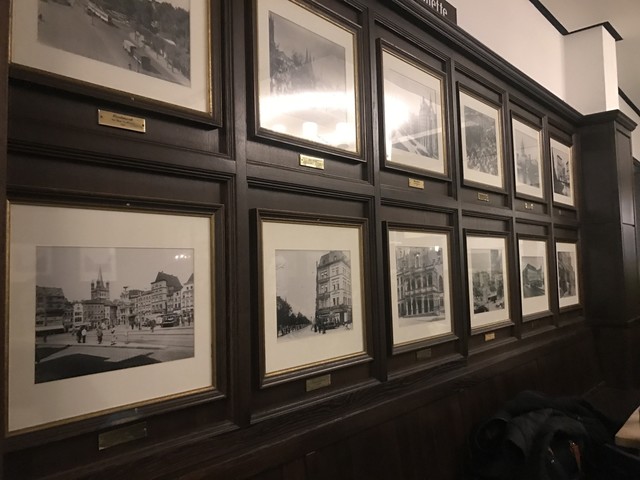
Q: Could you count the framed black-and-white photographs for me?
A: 12